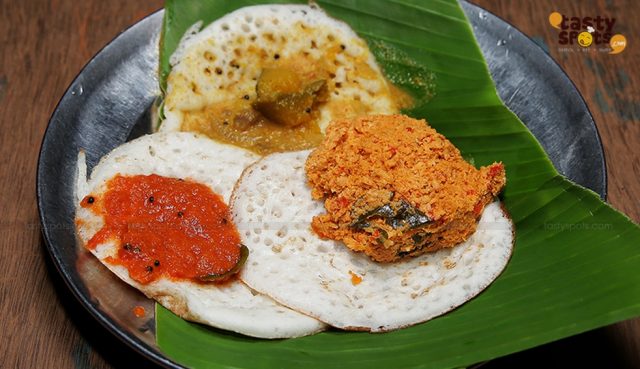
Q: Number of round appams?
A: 3